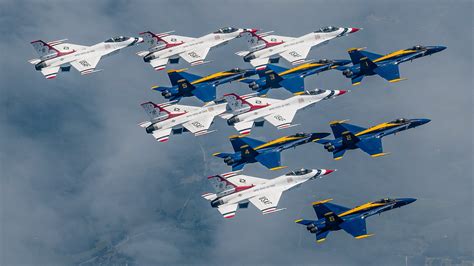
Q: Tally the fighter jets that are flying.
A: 12